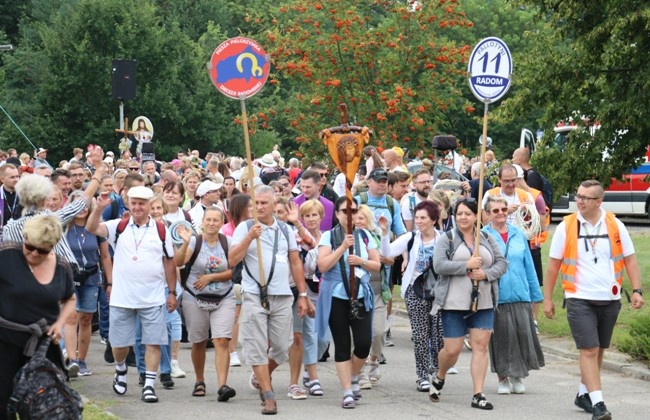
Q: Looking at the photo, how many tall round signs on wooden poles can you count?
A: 2